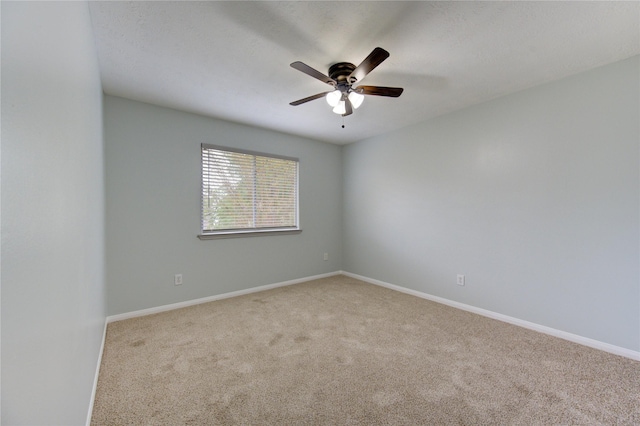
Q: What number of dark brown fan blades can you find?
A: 5